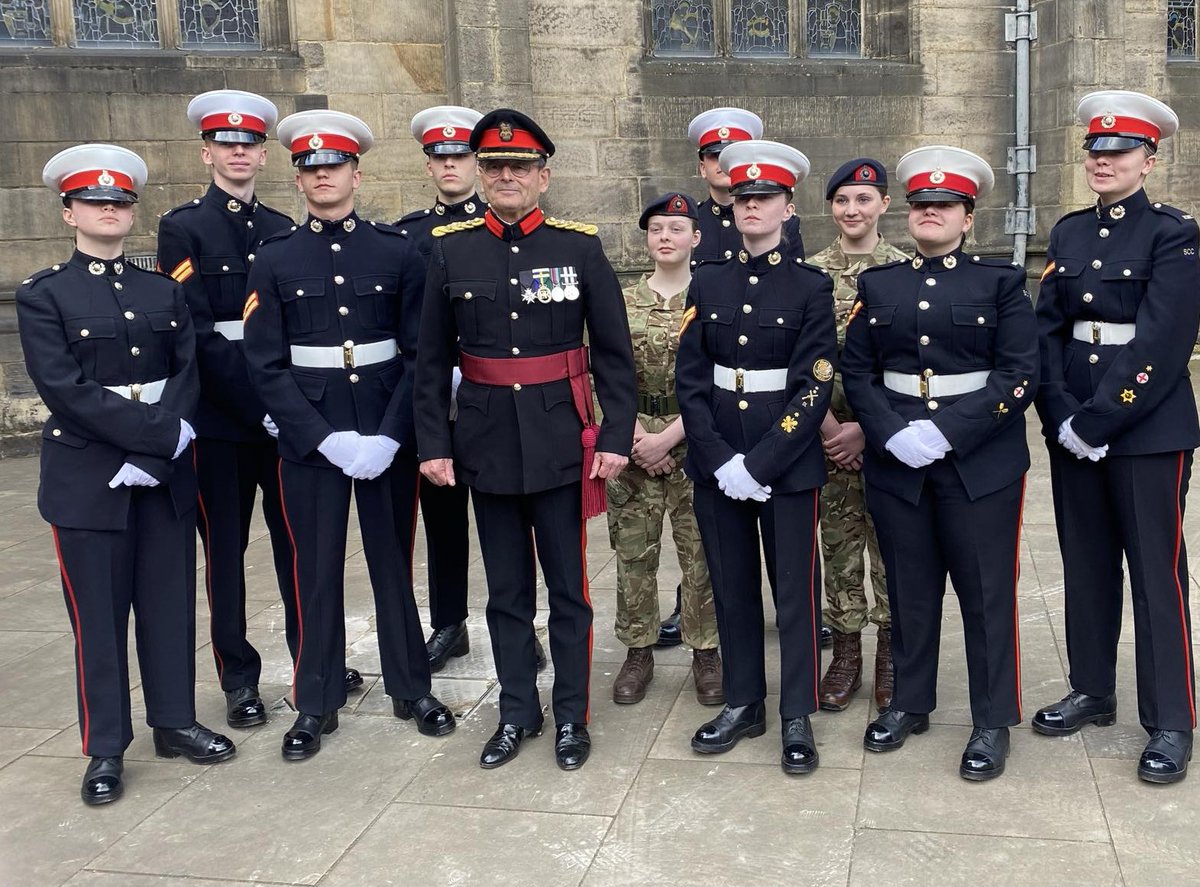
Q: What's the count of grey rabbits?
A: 0